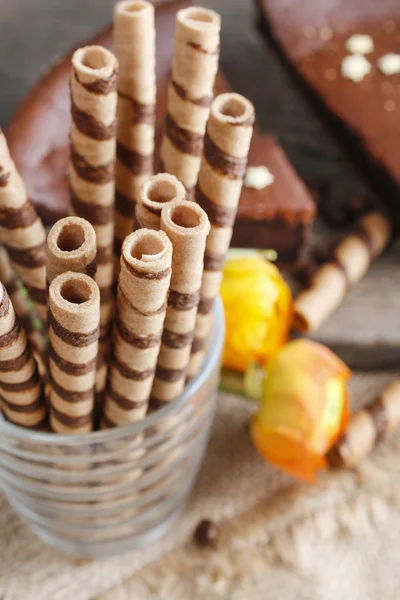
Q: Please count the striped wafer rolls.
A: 13